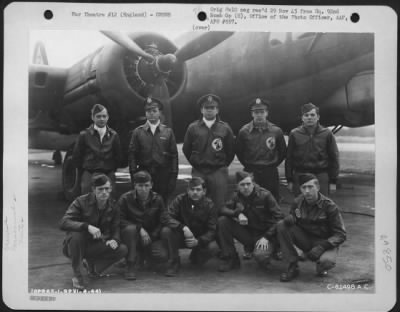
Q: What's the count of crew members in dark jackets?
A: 10